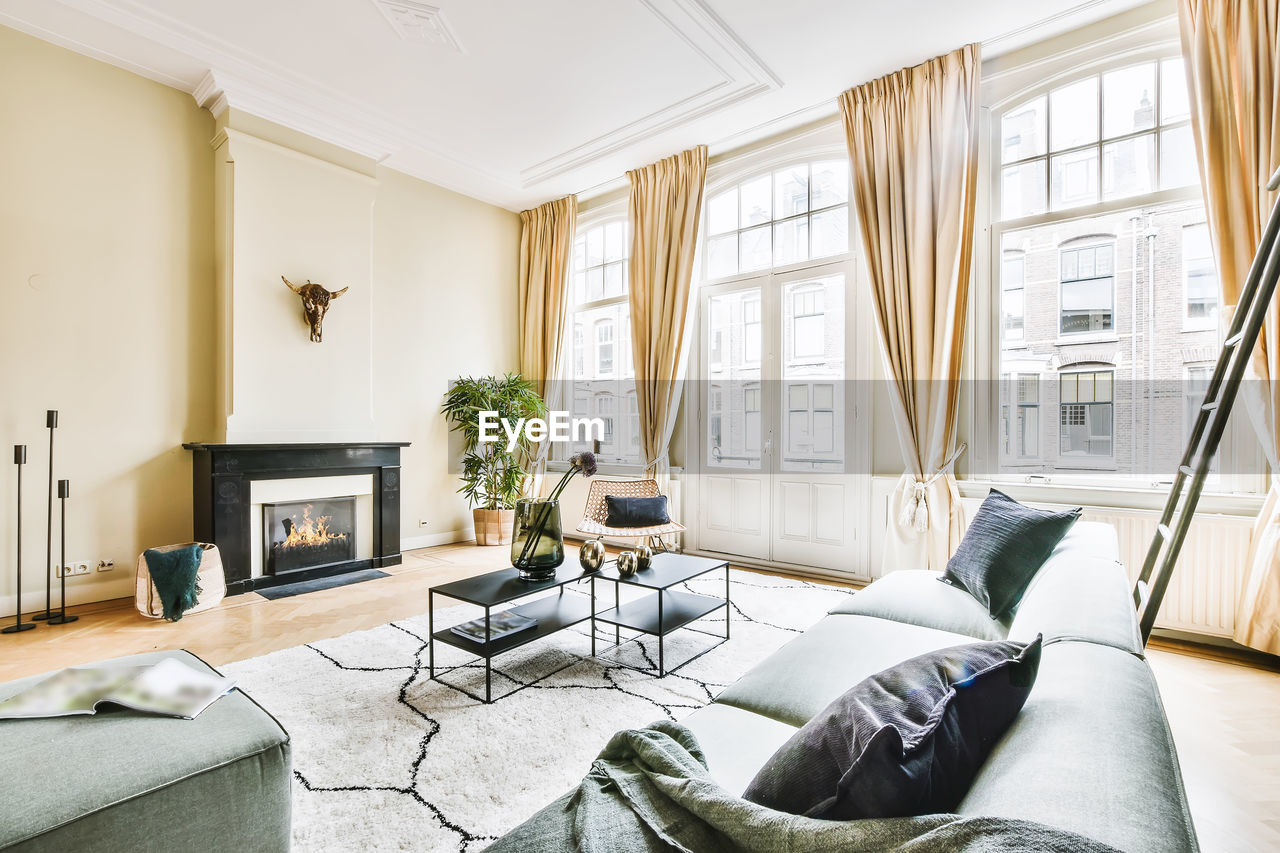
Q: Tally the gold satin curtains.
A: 4